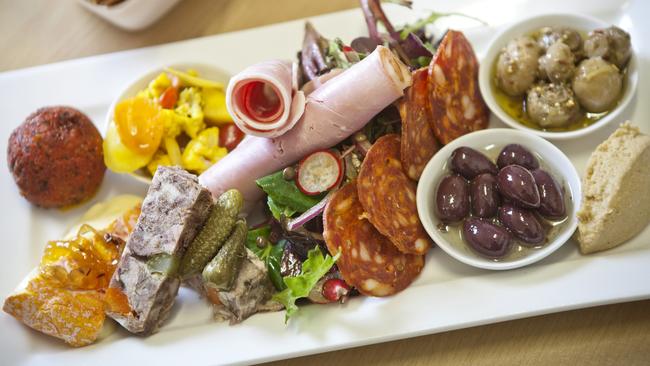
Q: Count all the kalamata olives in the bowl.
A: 8